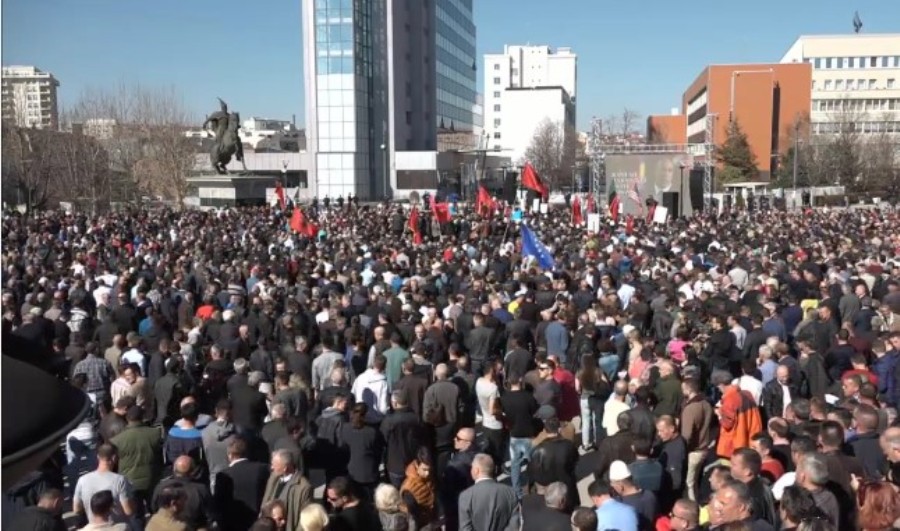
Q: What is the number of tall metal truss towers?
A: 2